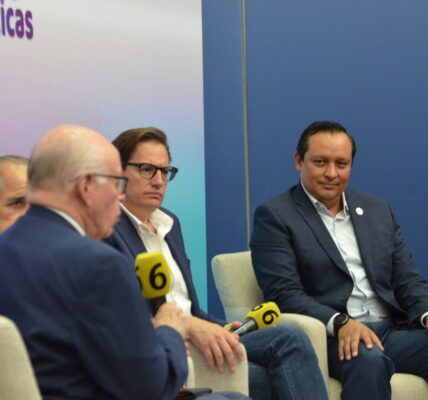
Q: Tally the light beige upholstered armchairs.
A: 3